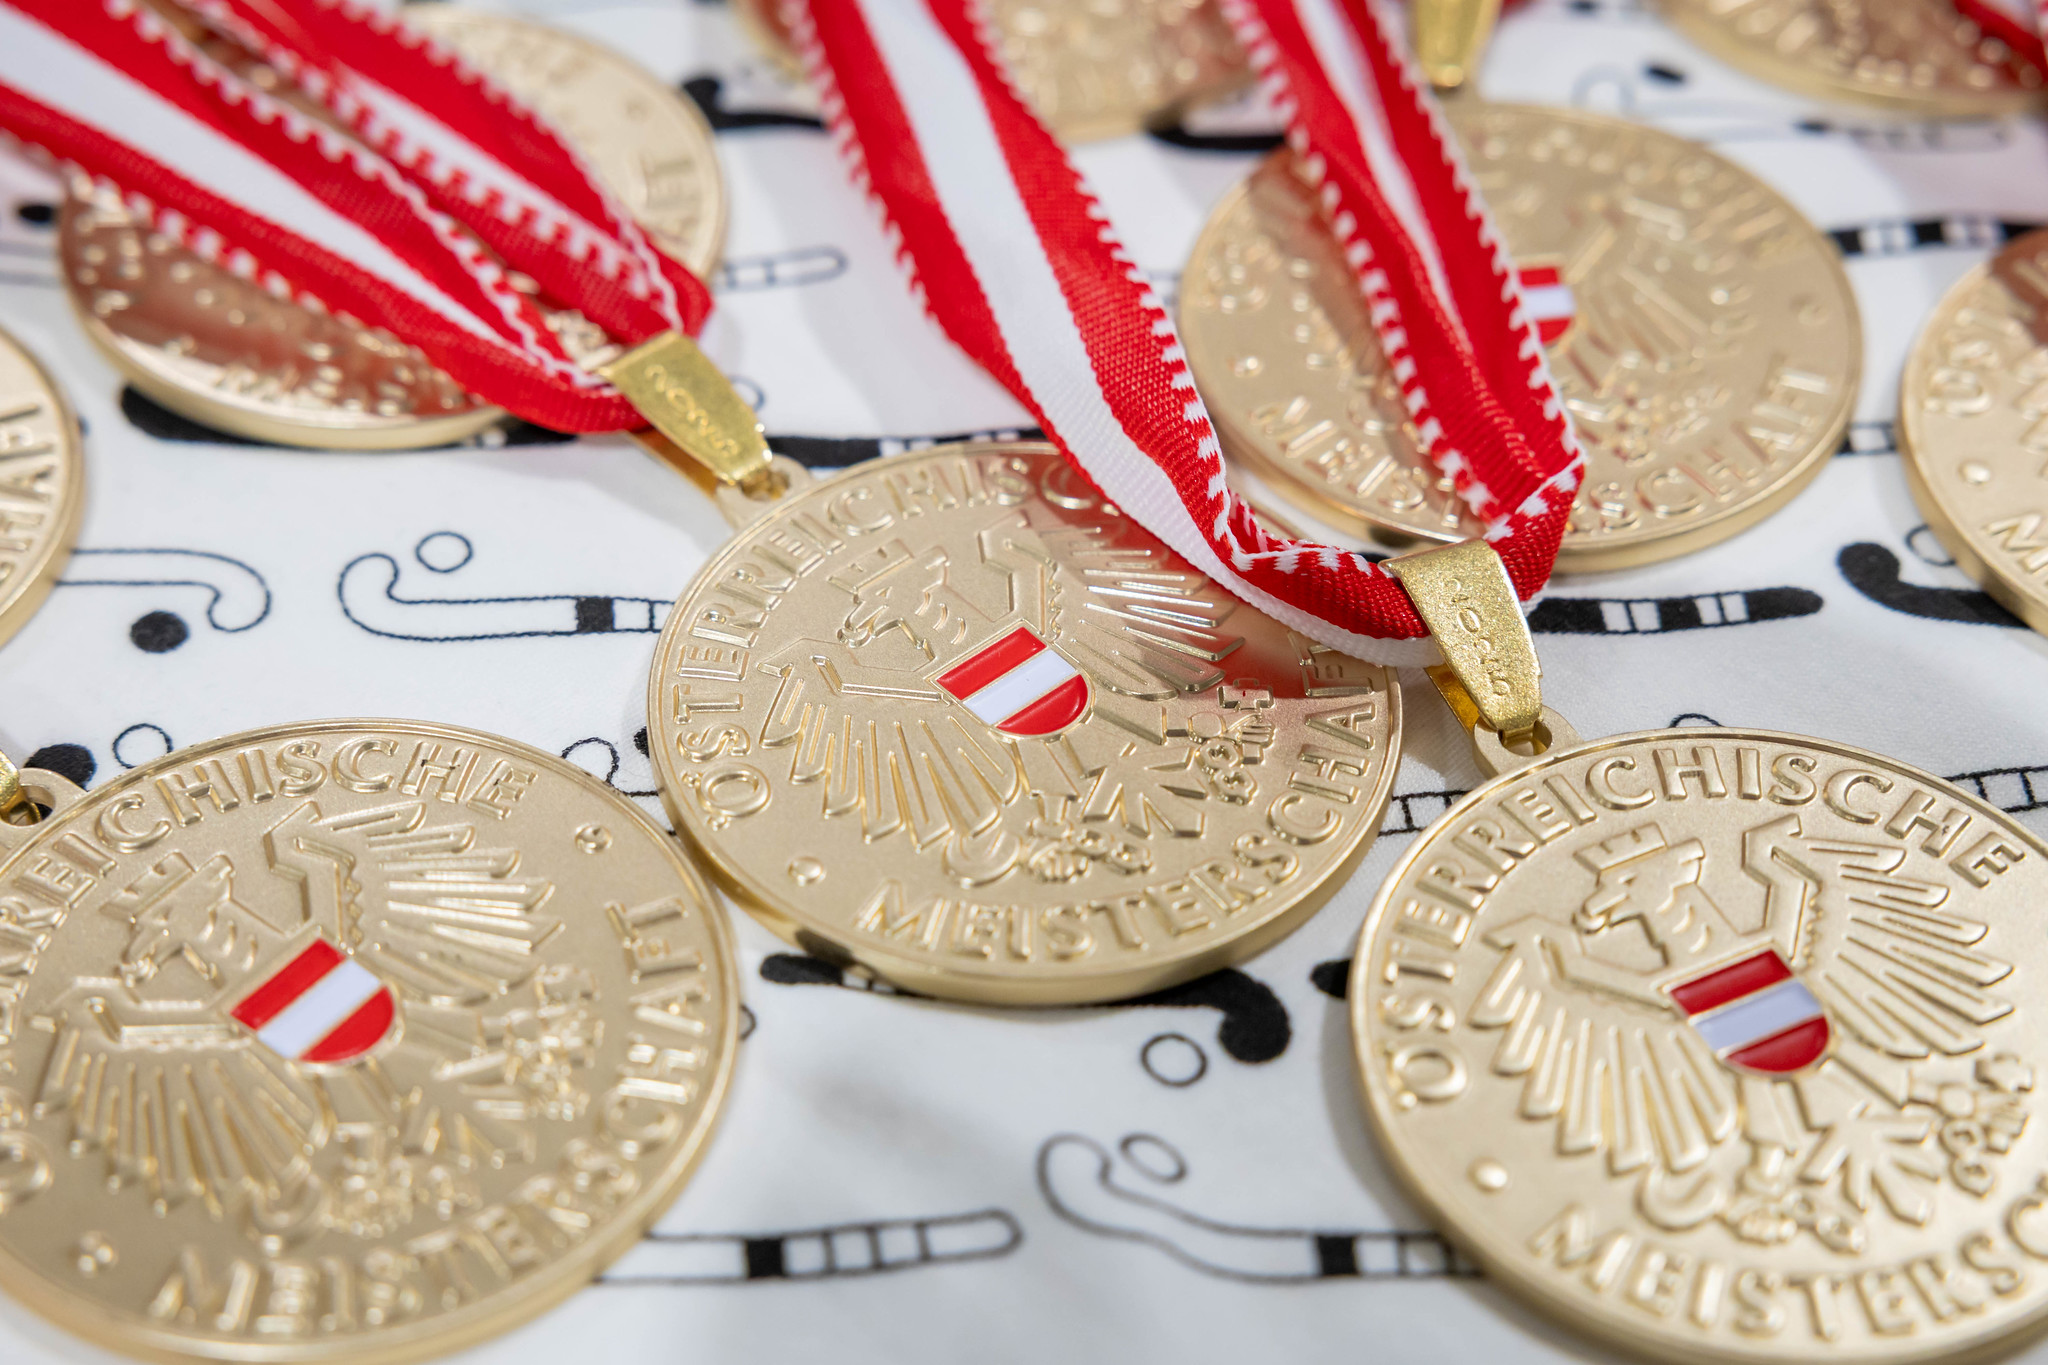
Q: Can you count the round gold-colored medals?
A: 9